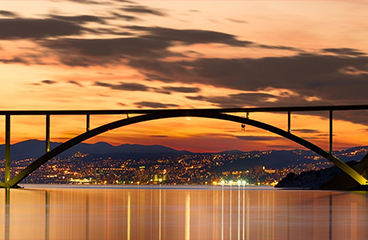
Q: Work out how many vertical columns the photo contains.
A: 7